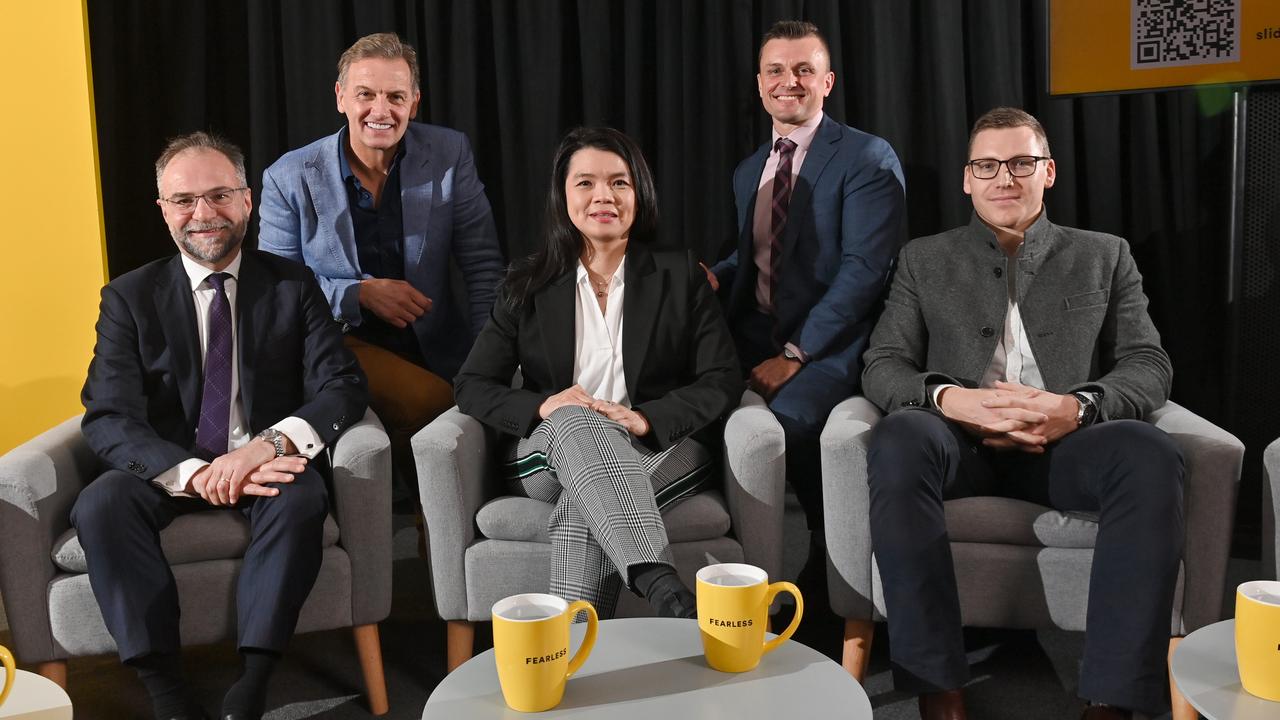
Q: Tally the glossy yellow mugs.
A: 4